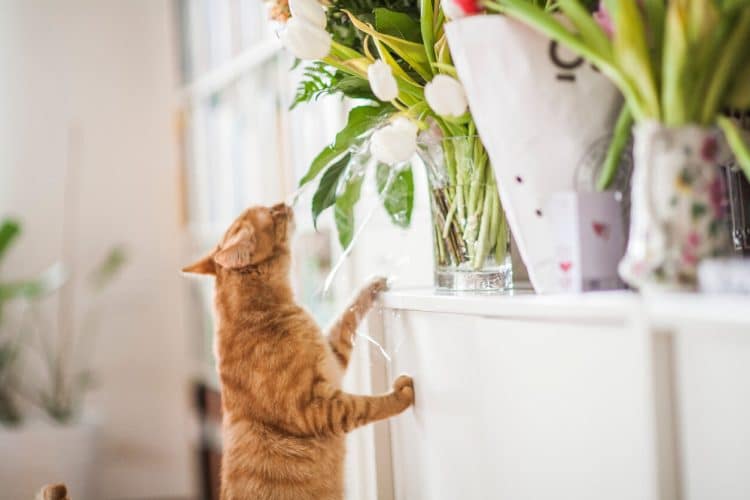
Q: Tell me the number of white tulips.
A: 5